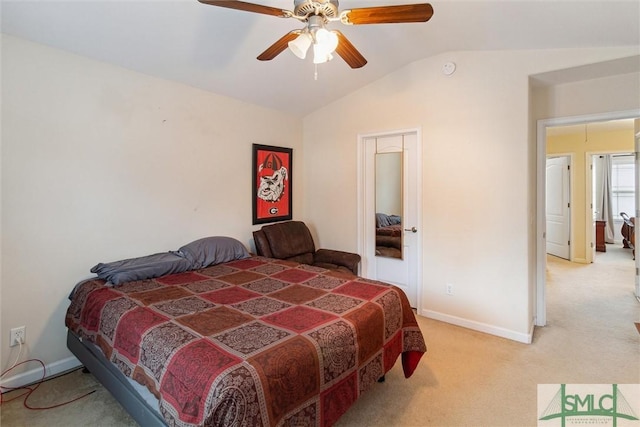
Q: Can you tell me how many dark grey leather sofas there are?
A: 0